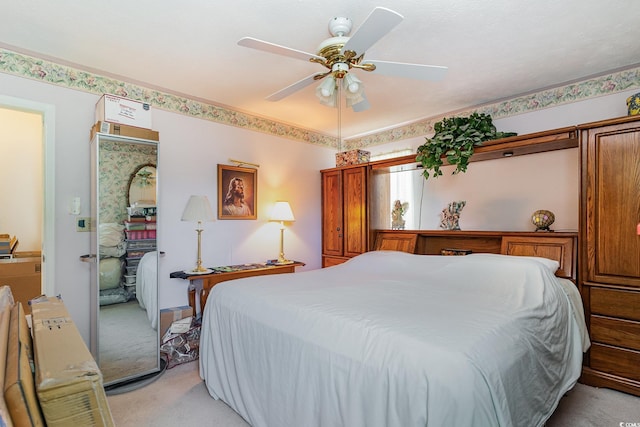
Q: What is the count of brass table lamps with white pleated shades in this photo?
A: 2